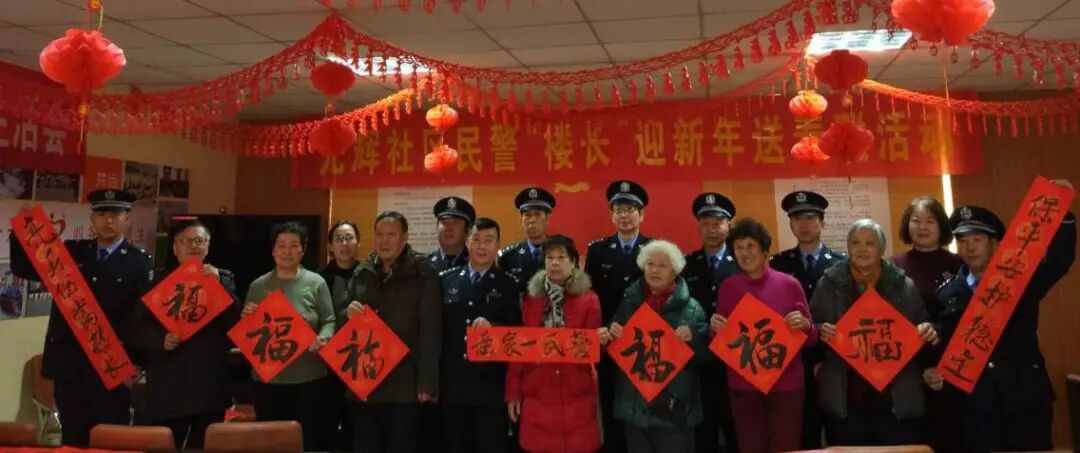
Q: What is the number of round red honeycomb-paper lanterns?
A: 10